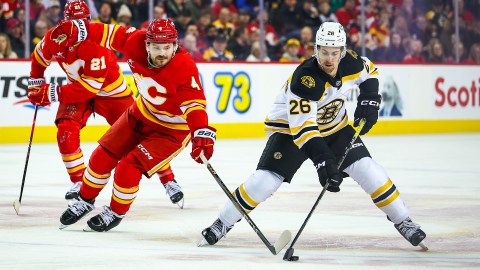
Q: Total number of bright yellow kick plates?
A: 1